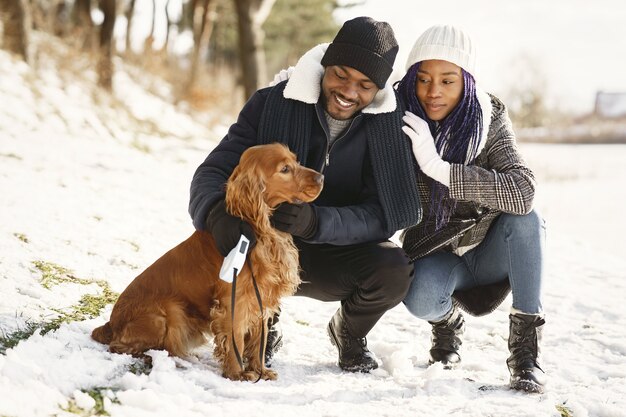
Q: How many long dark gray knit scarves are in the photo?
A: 1